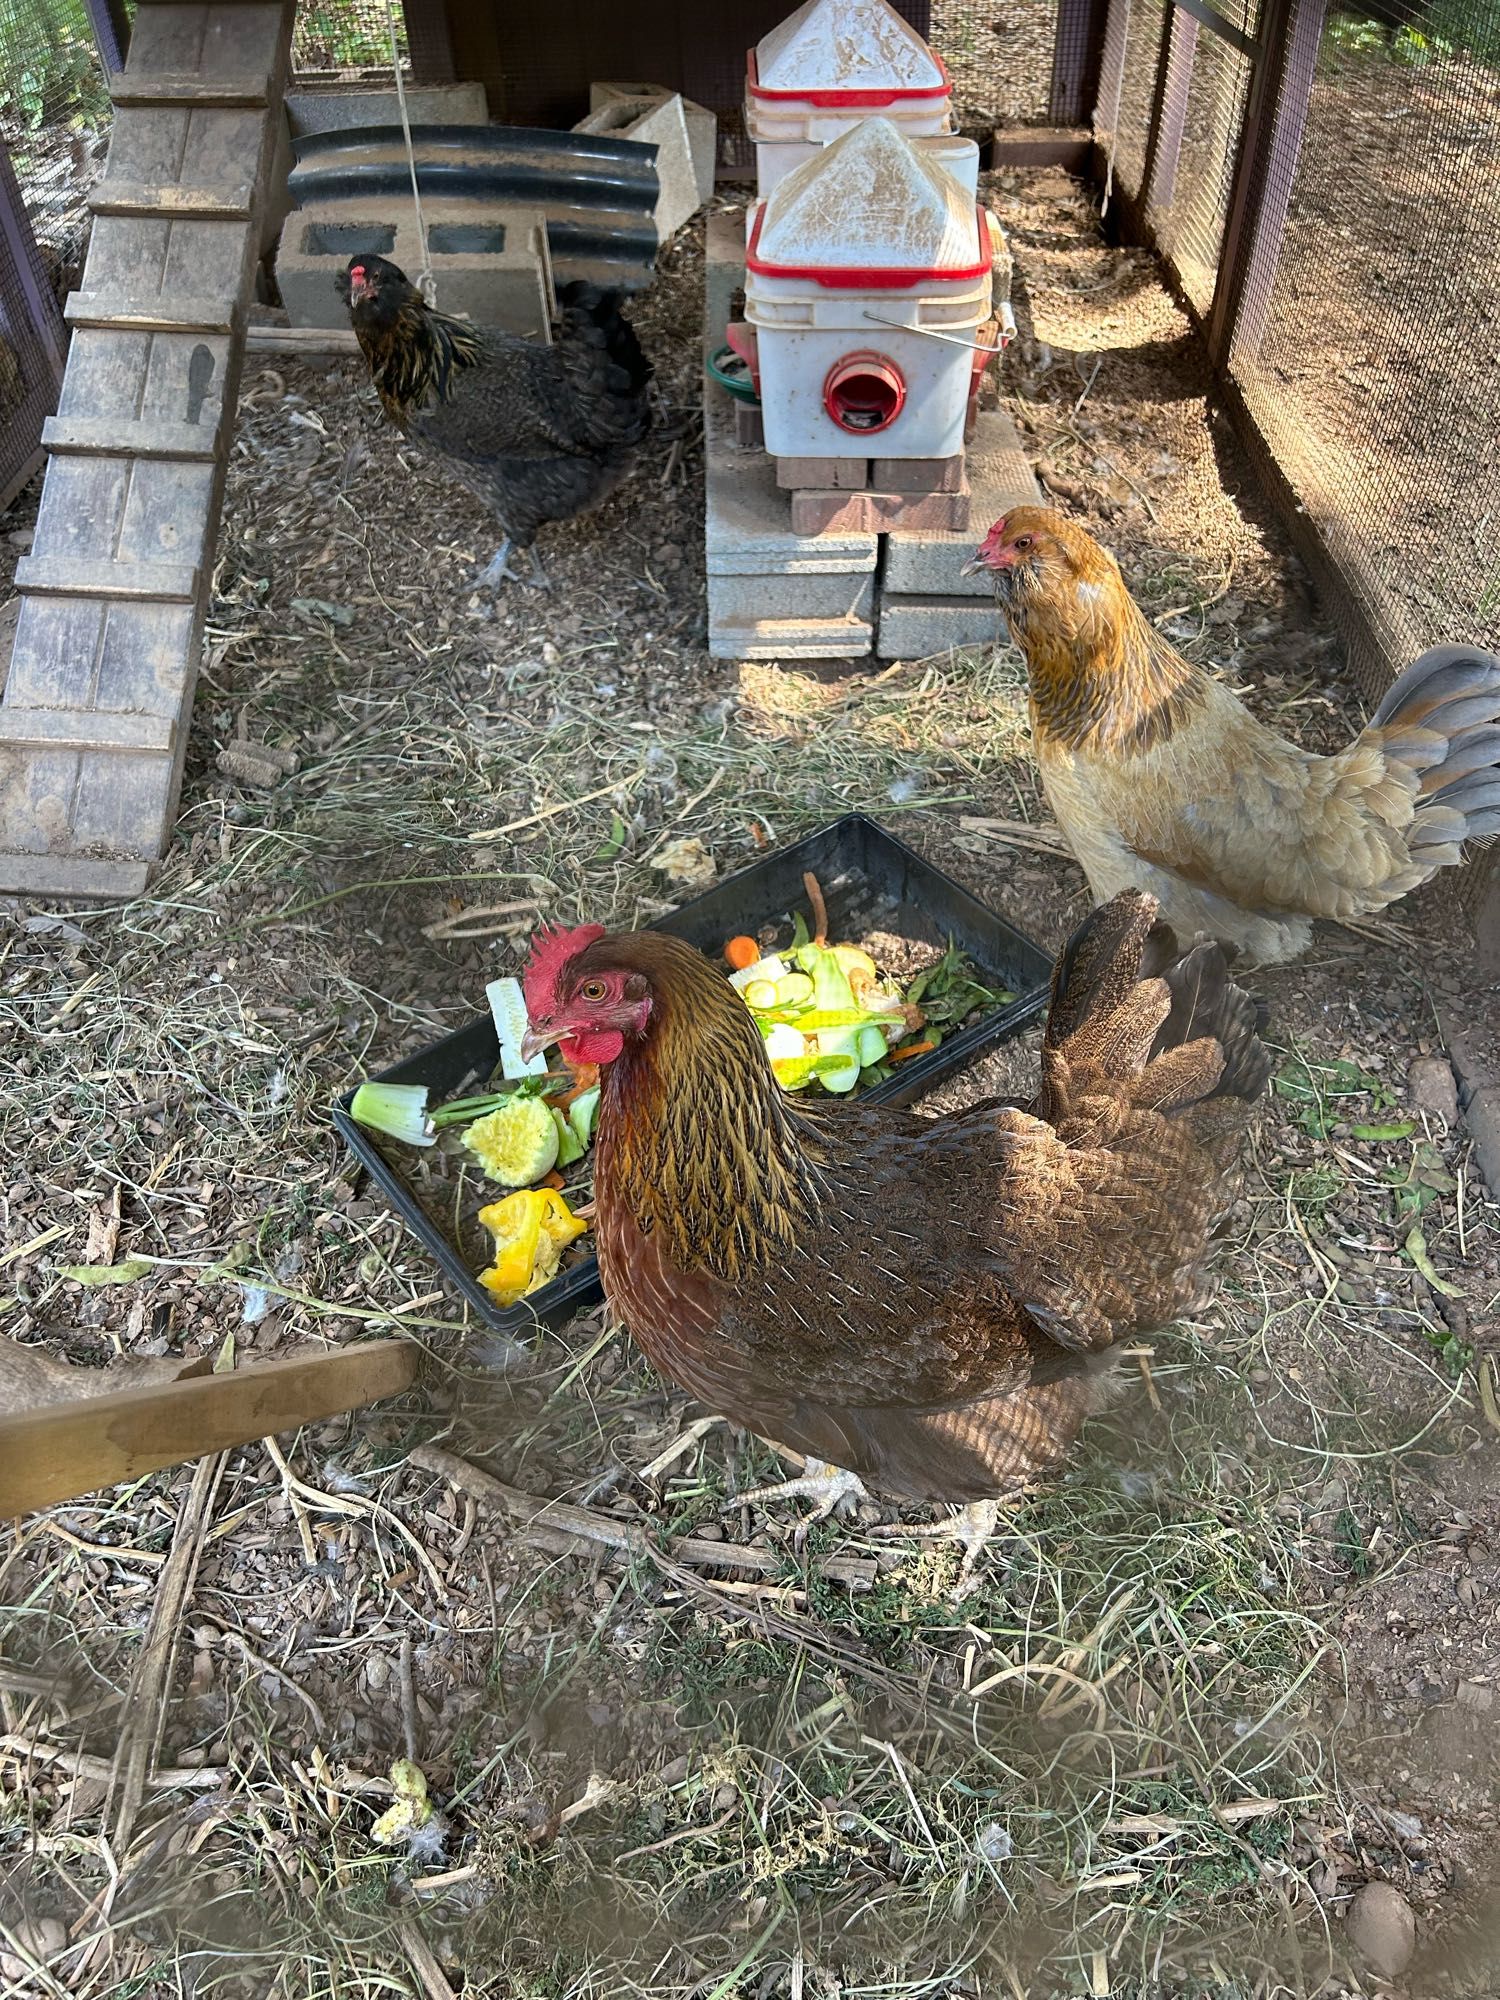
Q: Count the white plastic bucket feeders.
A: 2